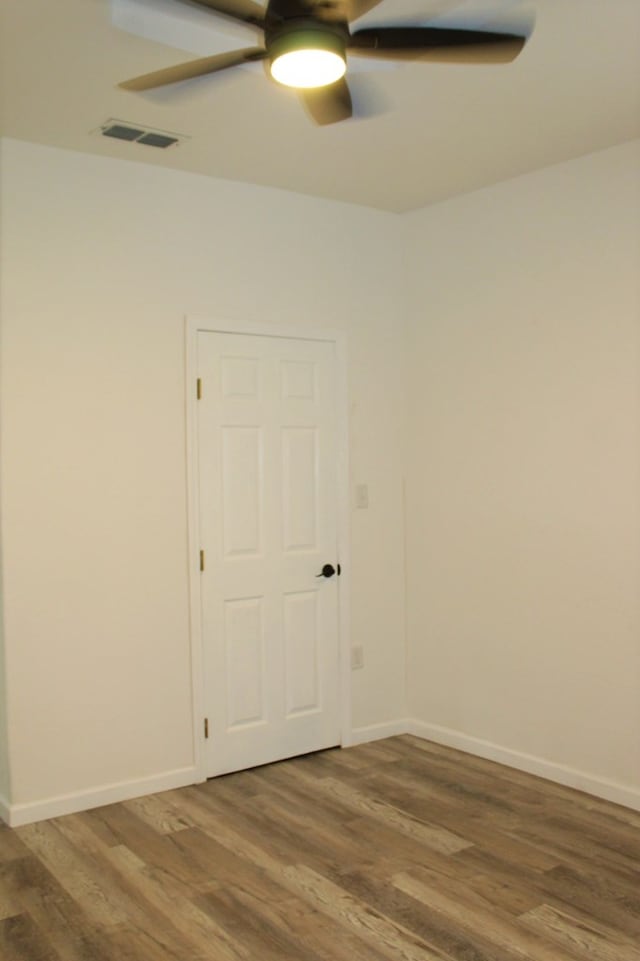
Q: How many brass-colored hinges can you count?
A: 3